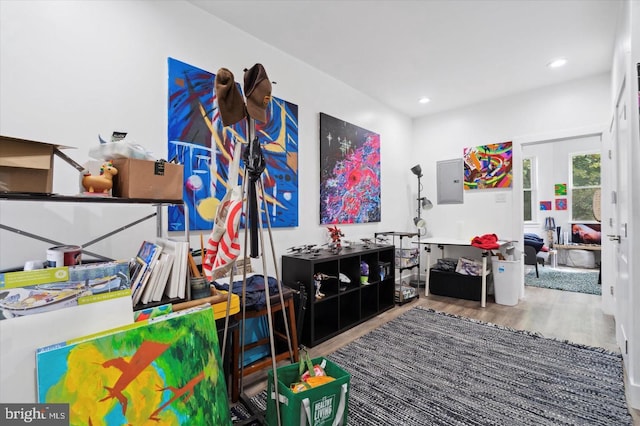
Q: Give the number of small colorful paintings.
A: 3